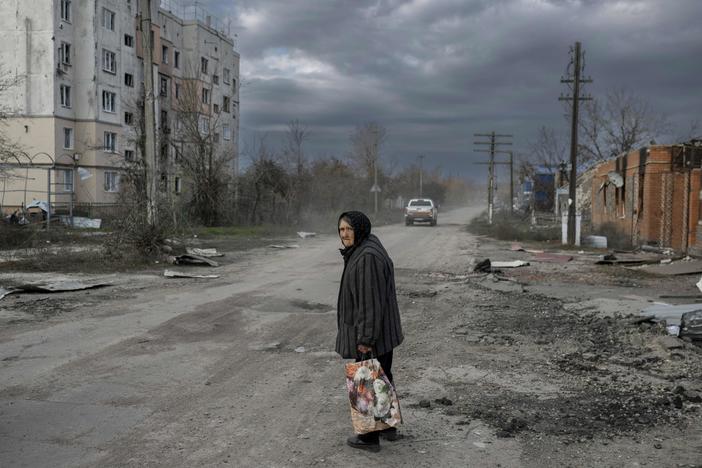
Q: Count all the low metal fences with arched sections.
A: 1